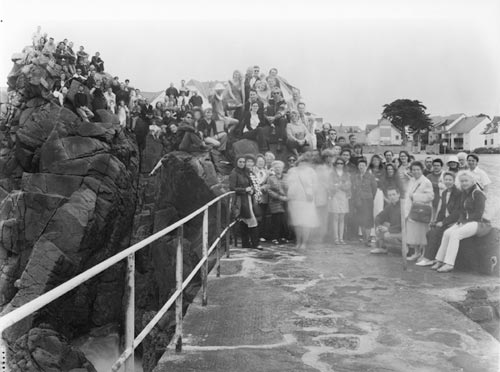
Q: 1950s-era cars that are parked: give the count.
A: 0